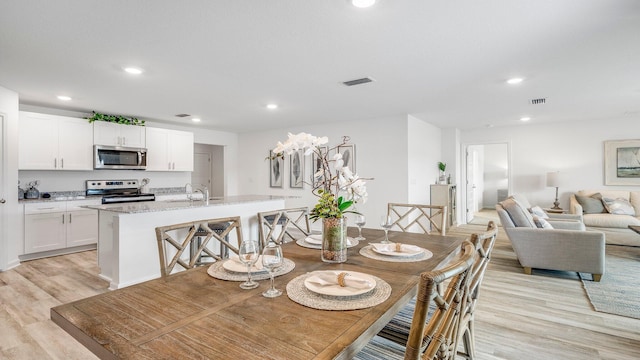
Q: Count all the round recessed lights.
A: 7